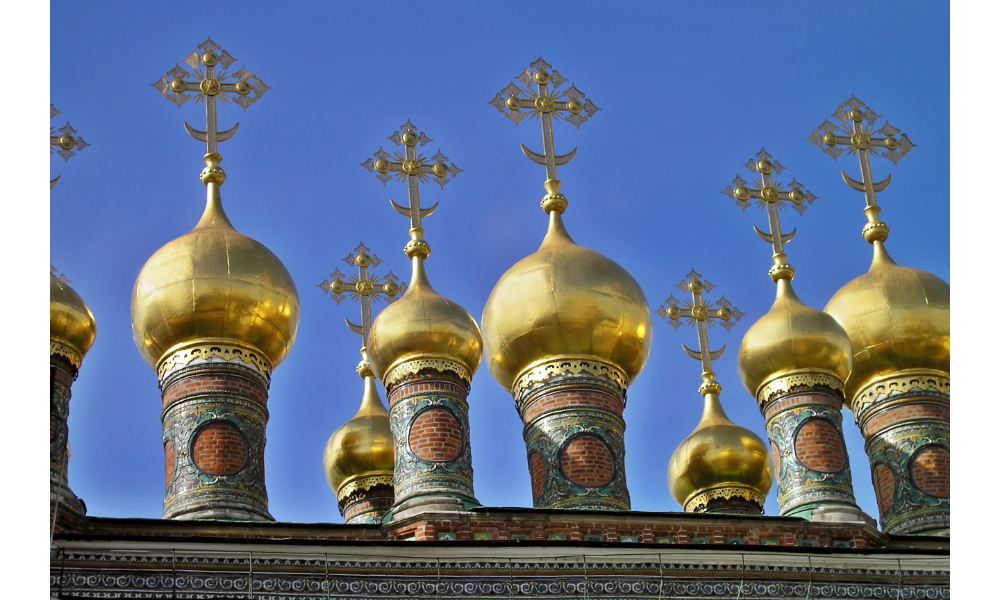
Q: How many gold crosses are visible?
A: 8